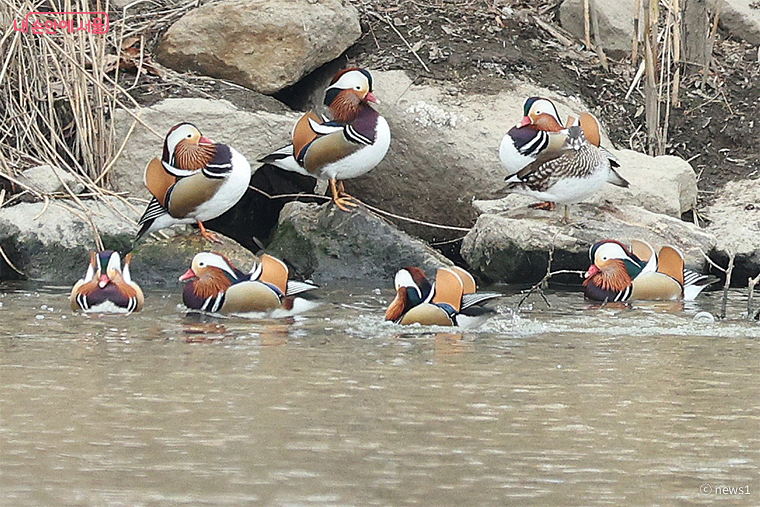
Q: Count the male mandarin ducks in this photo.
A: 7